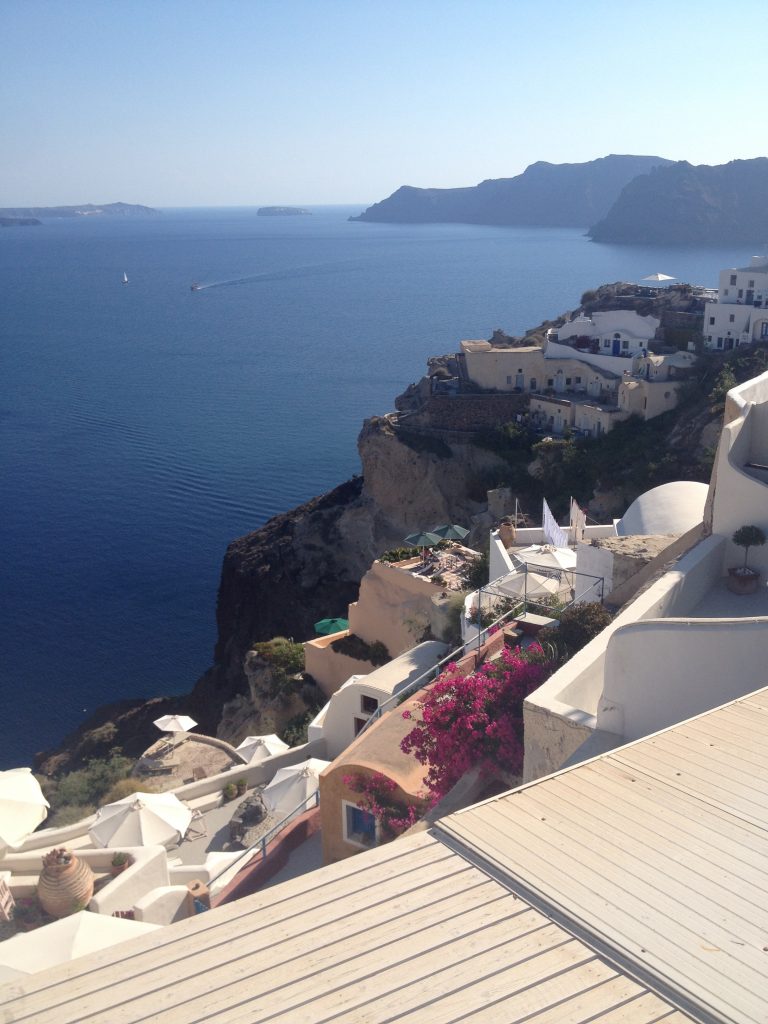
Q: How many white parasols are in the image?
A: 9